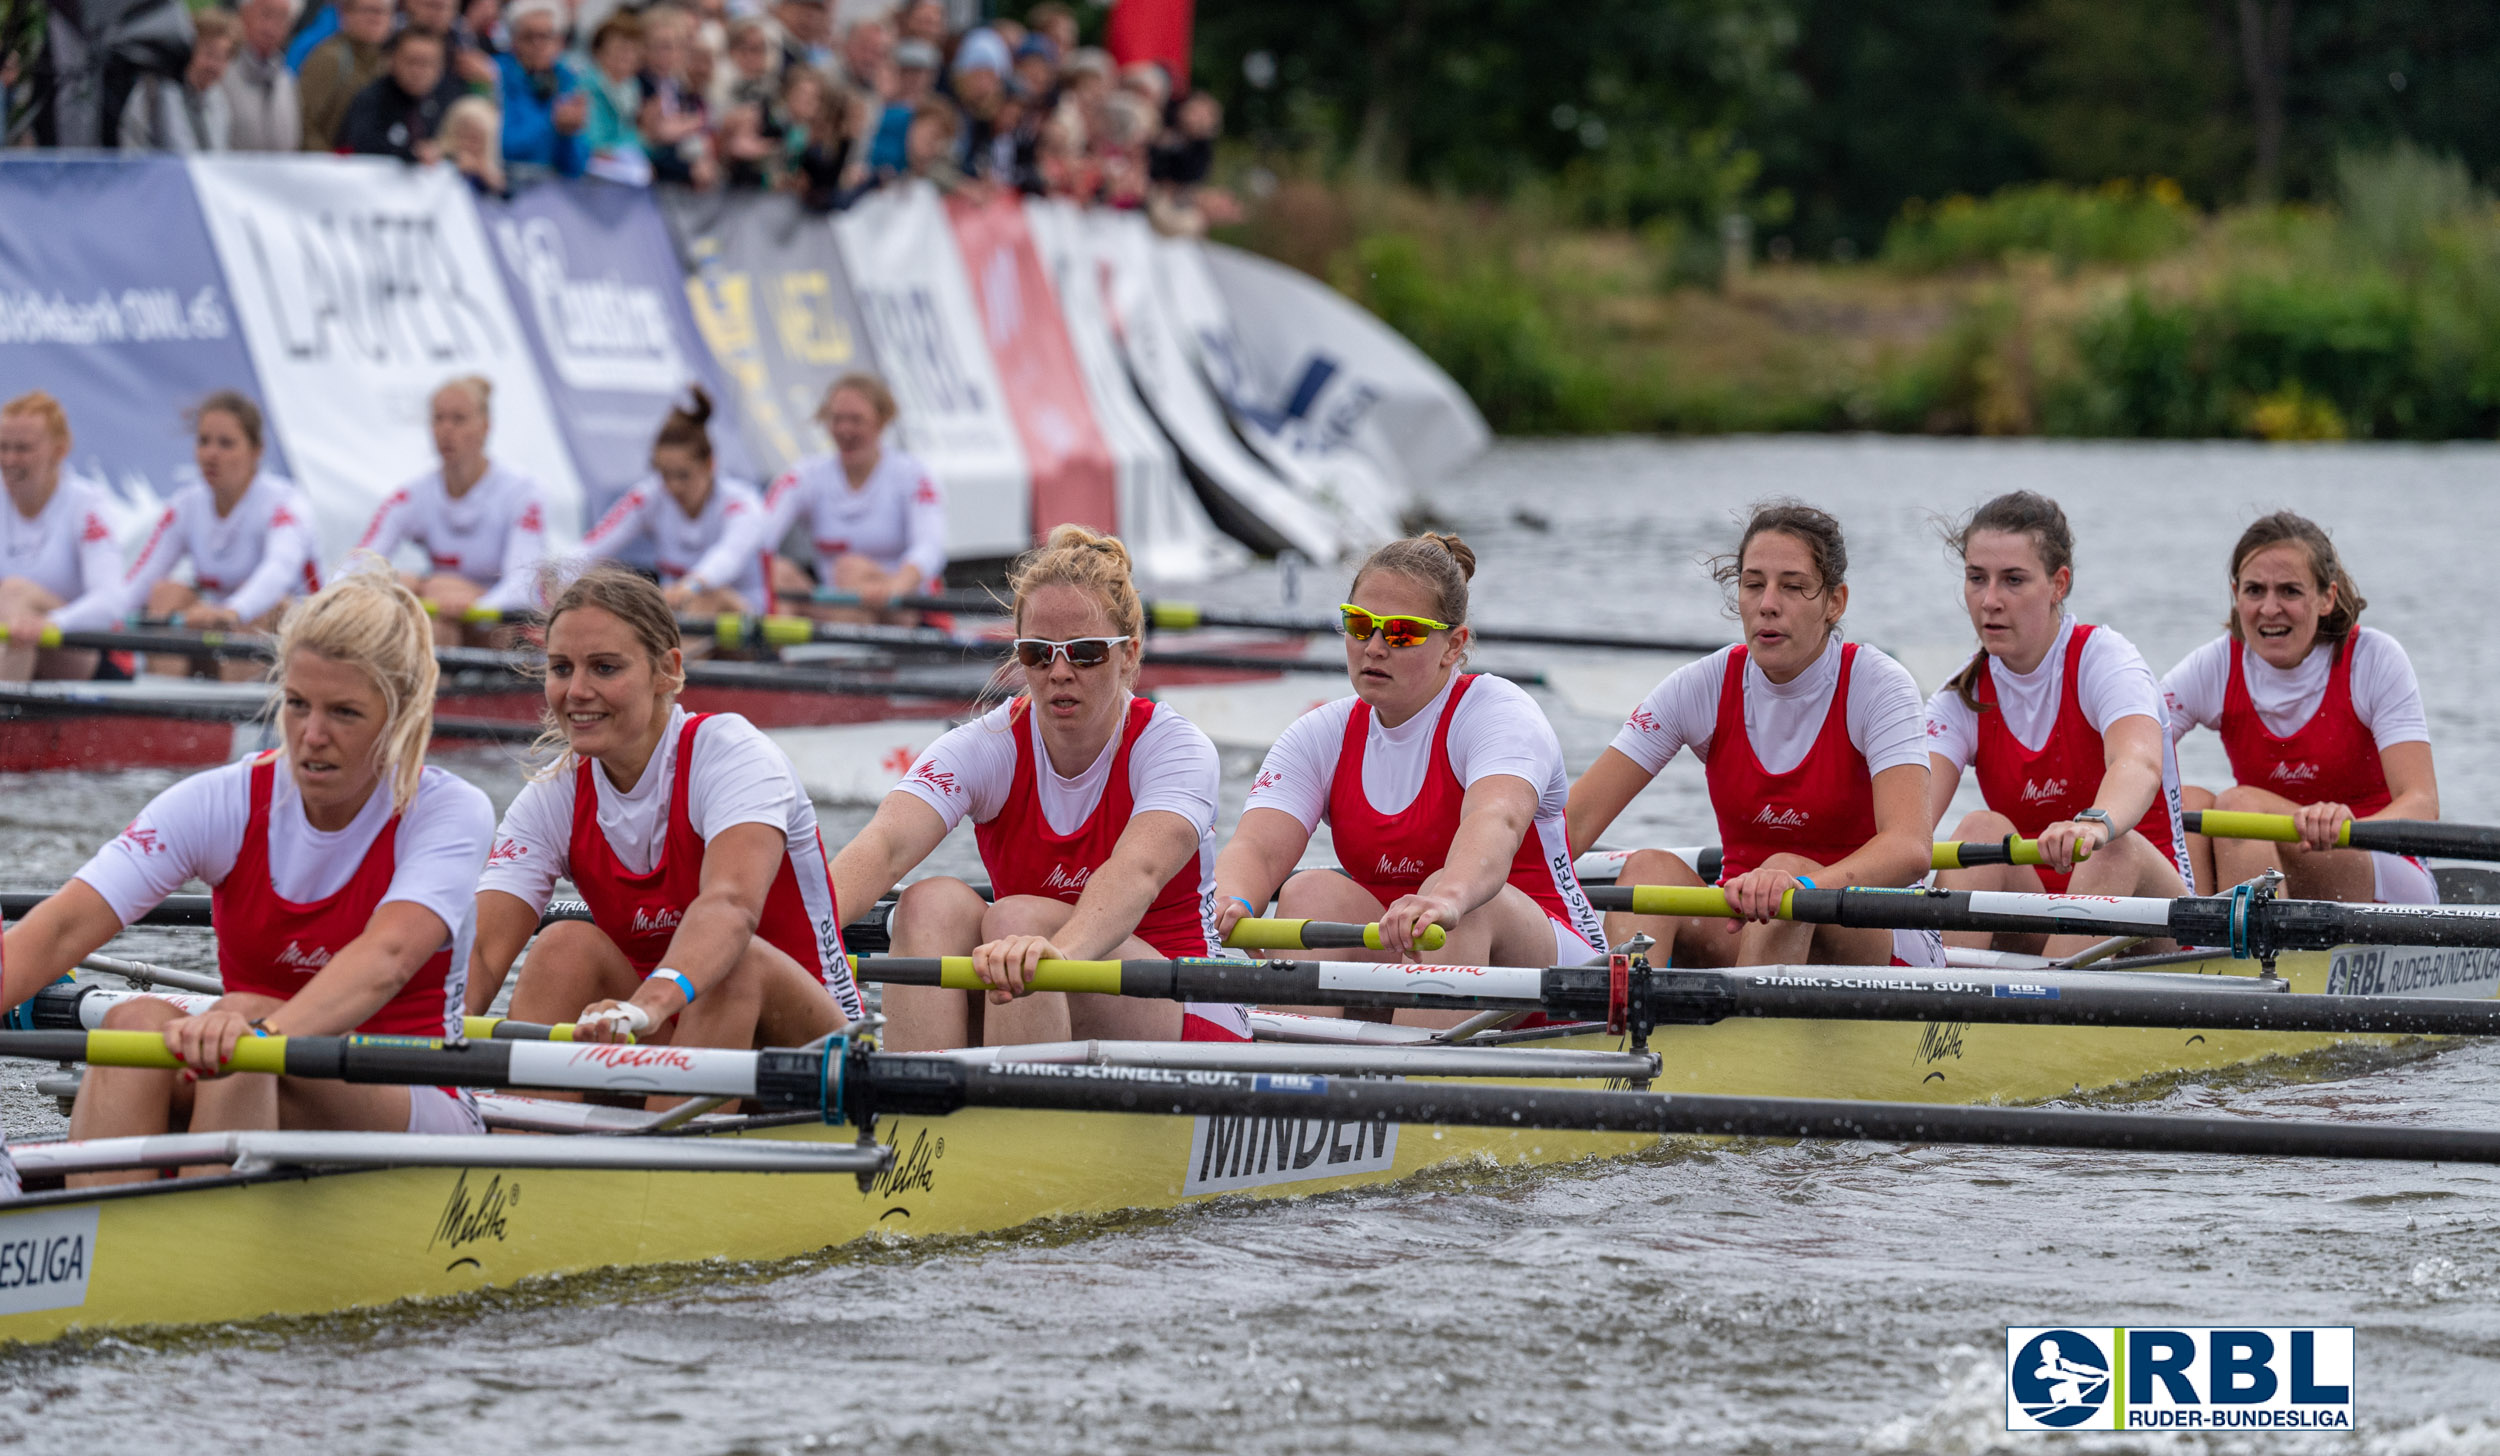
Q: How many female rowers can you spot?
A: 12